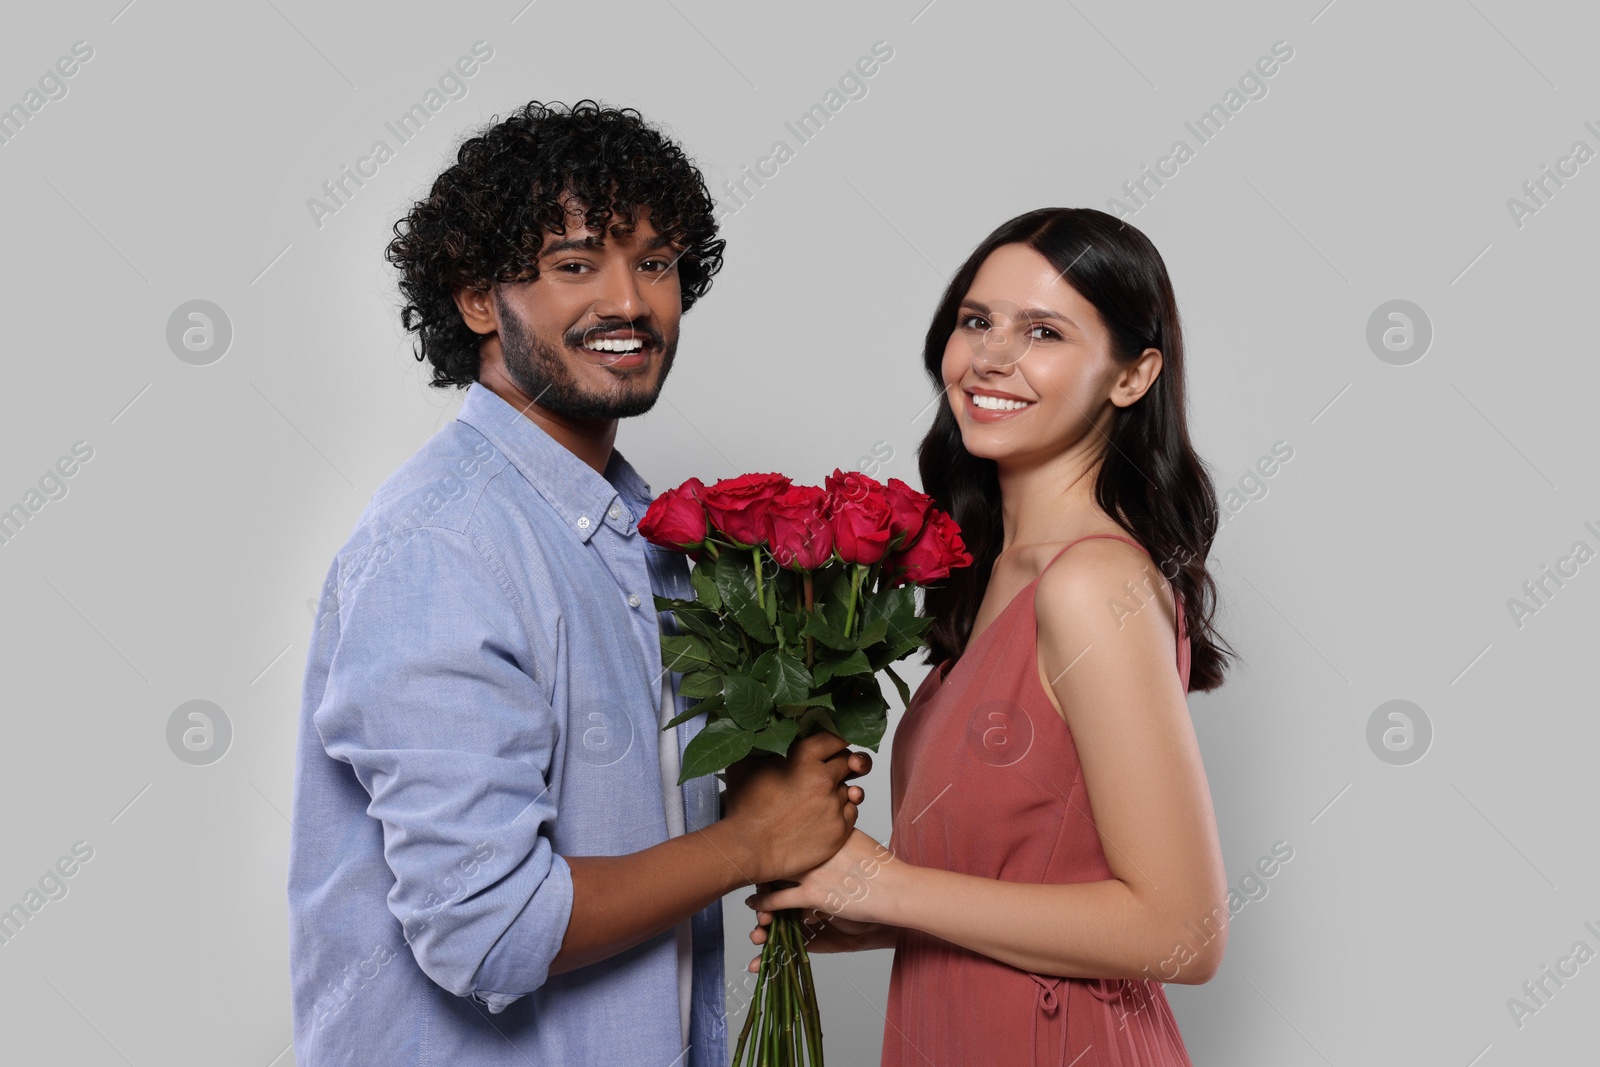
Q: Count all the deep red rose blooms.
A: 7